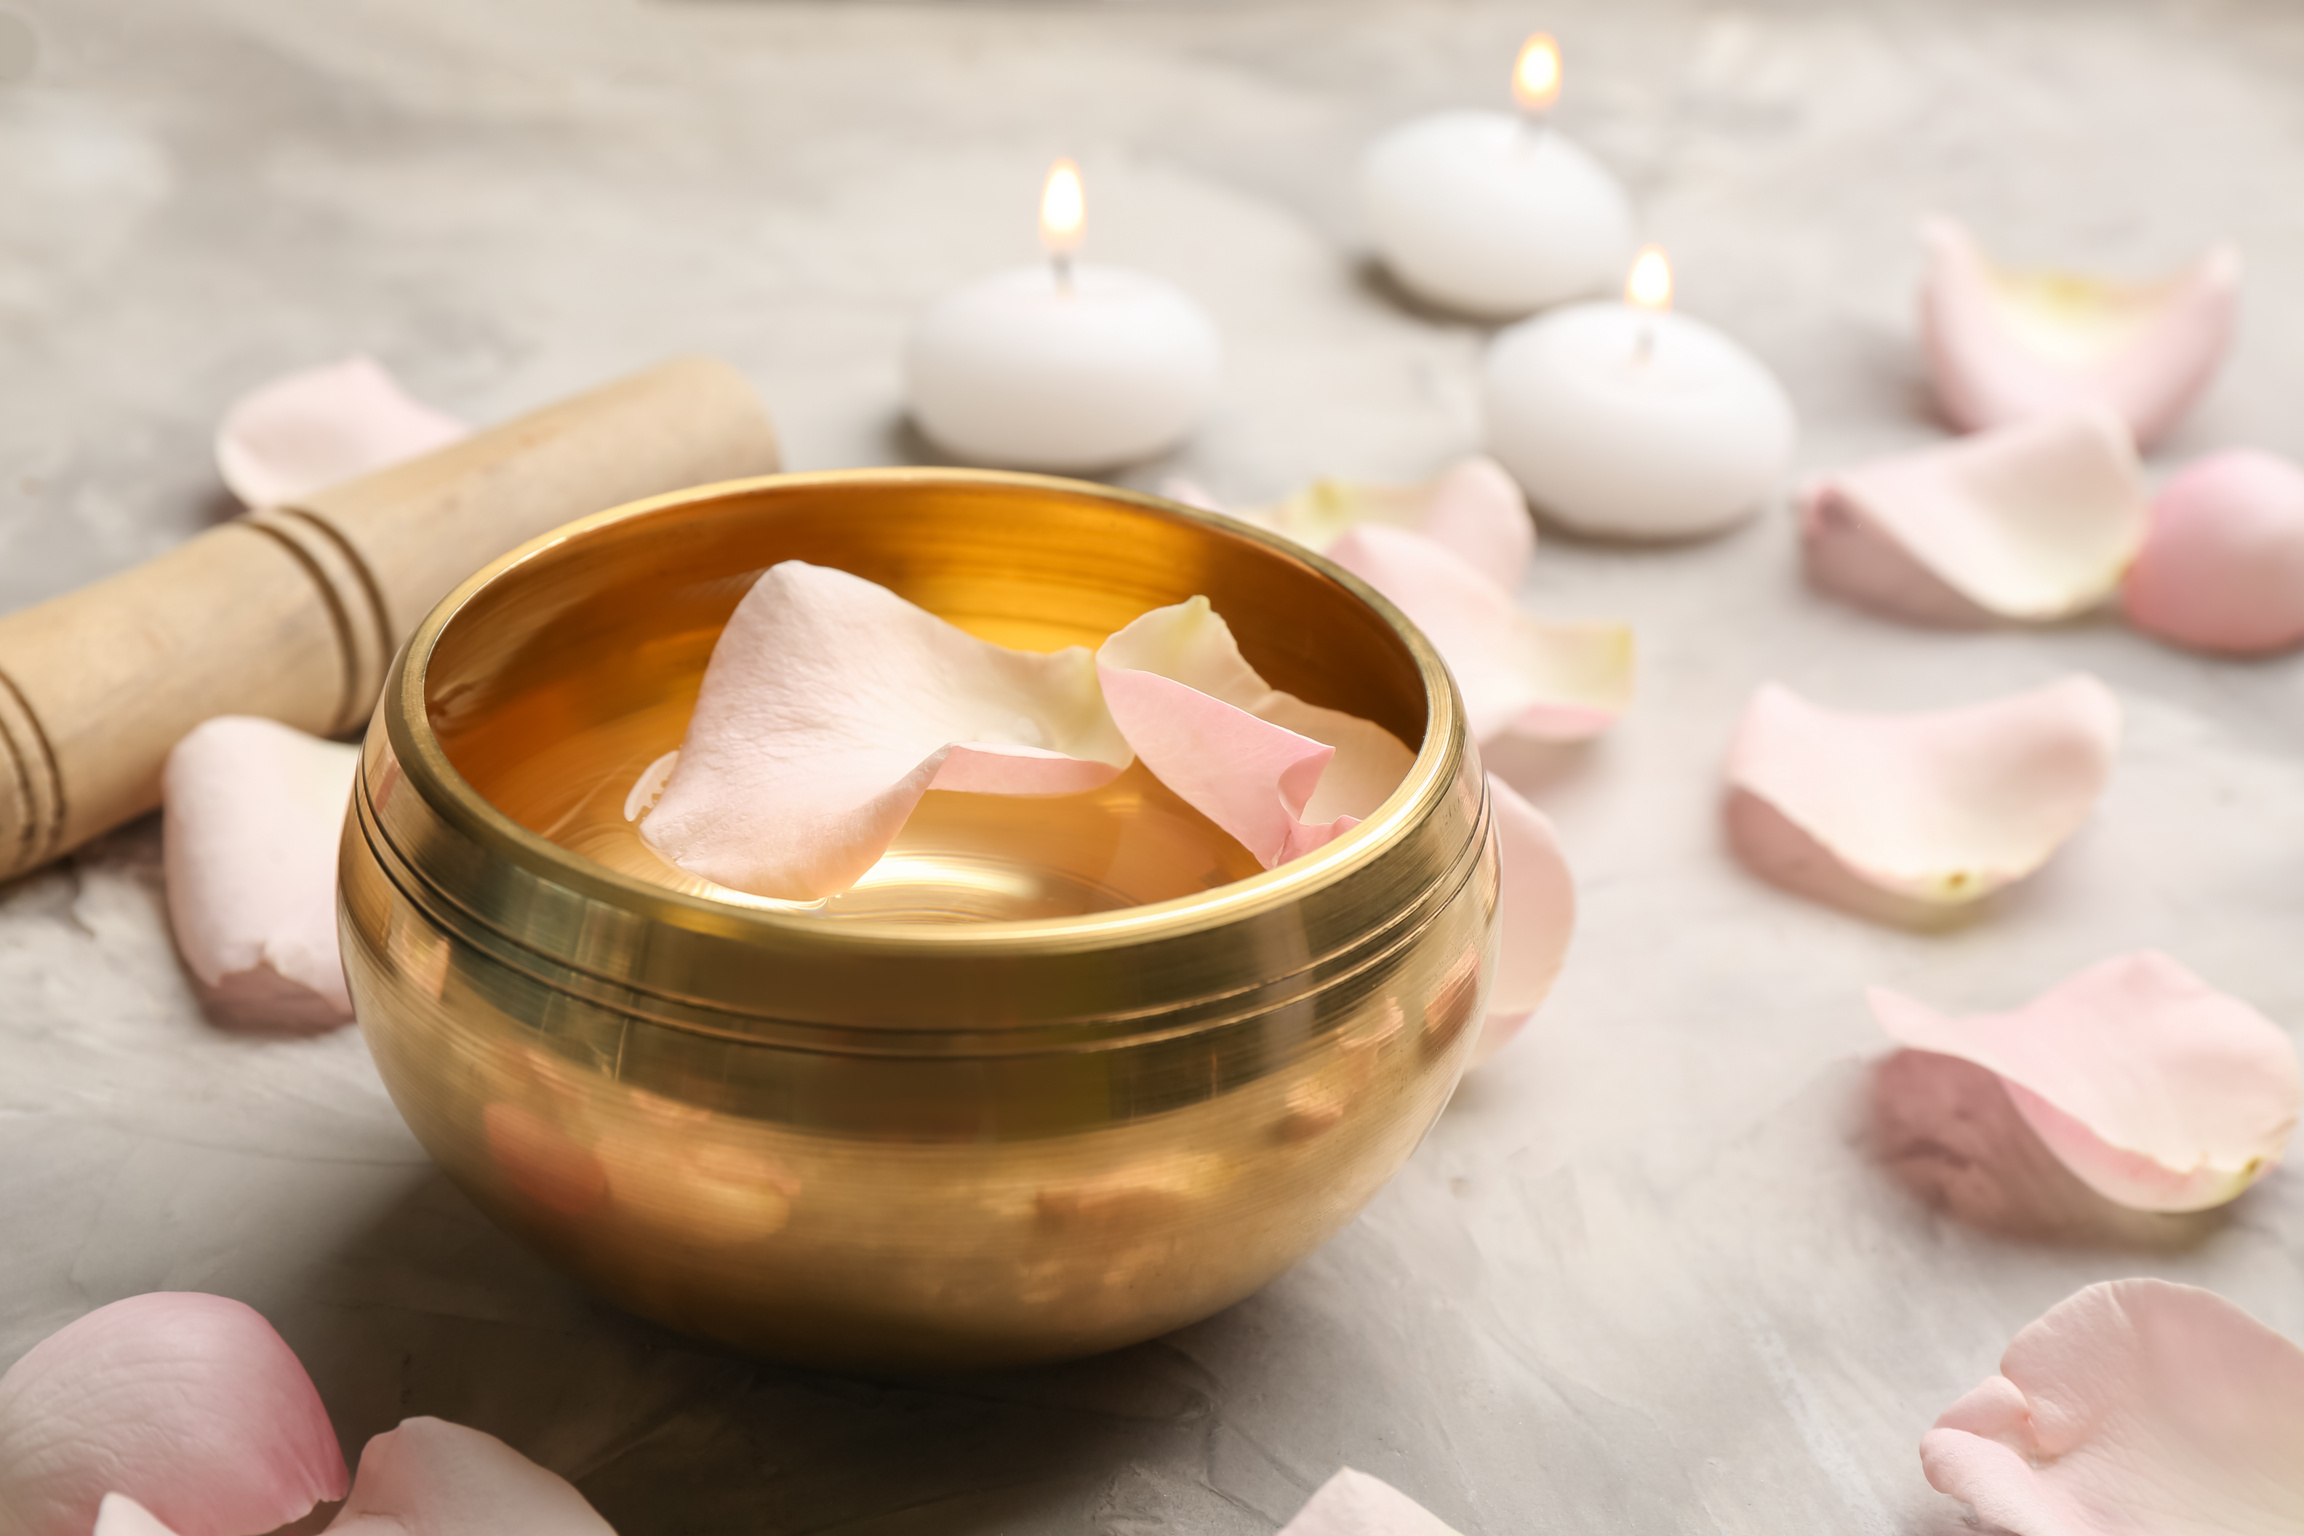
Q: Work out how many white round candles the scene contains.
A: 3